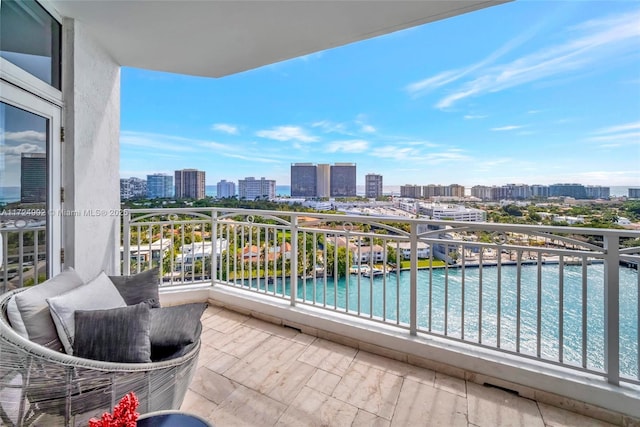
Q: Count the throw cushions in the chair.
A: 5